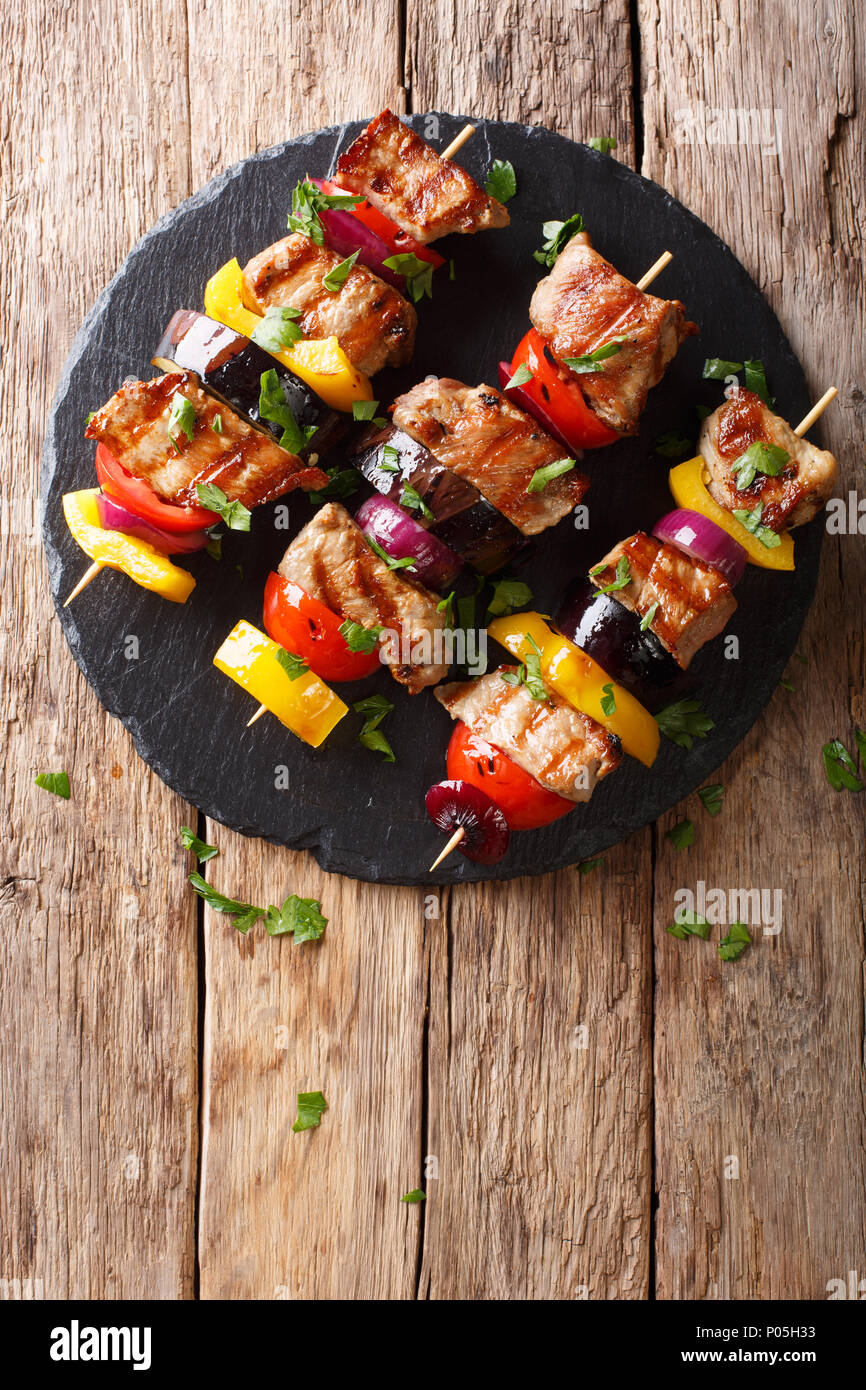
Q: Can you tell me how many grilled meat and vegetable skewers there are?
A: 3